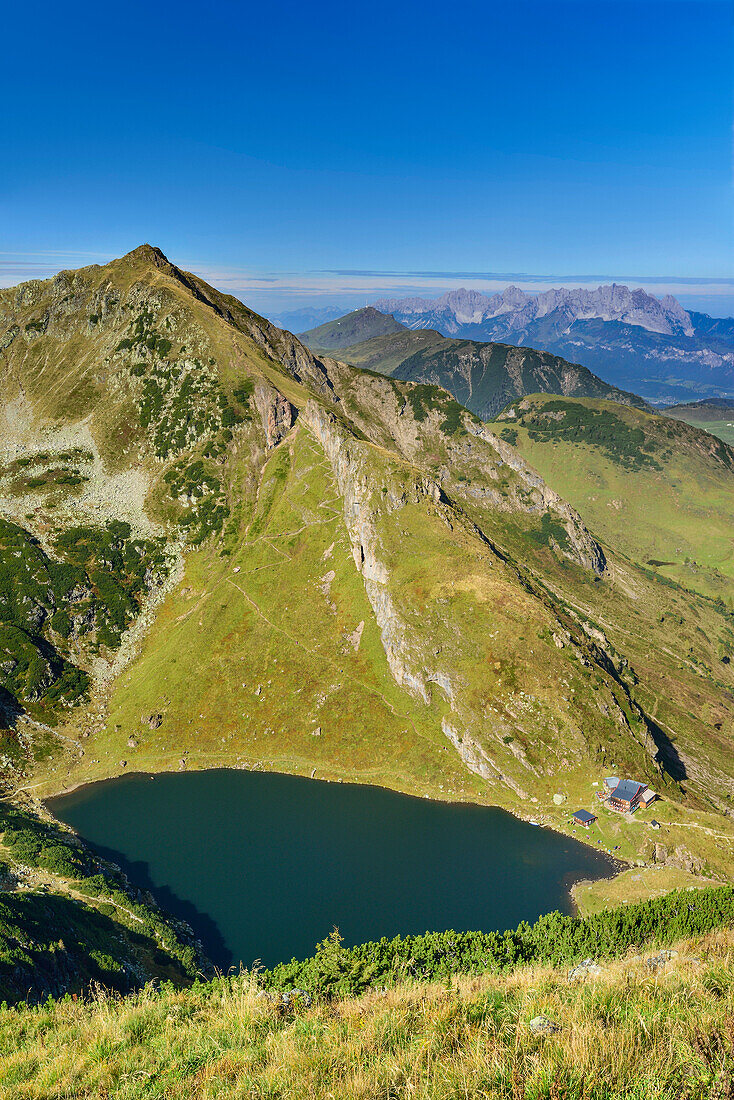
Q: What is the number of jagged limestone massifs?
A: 1